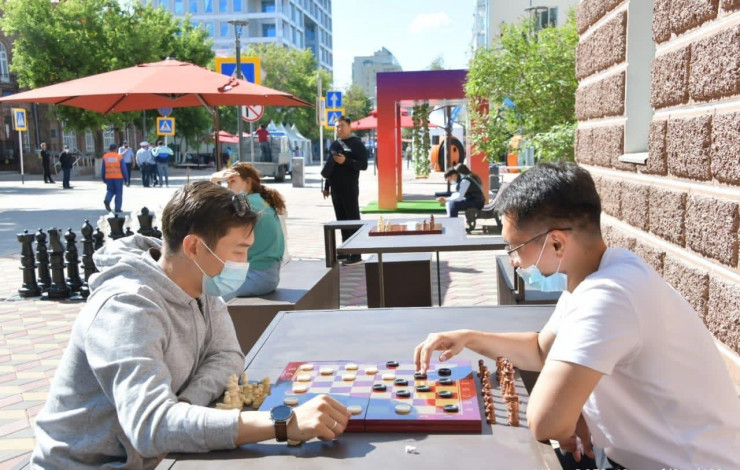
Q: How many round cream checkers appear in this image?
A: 11